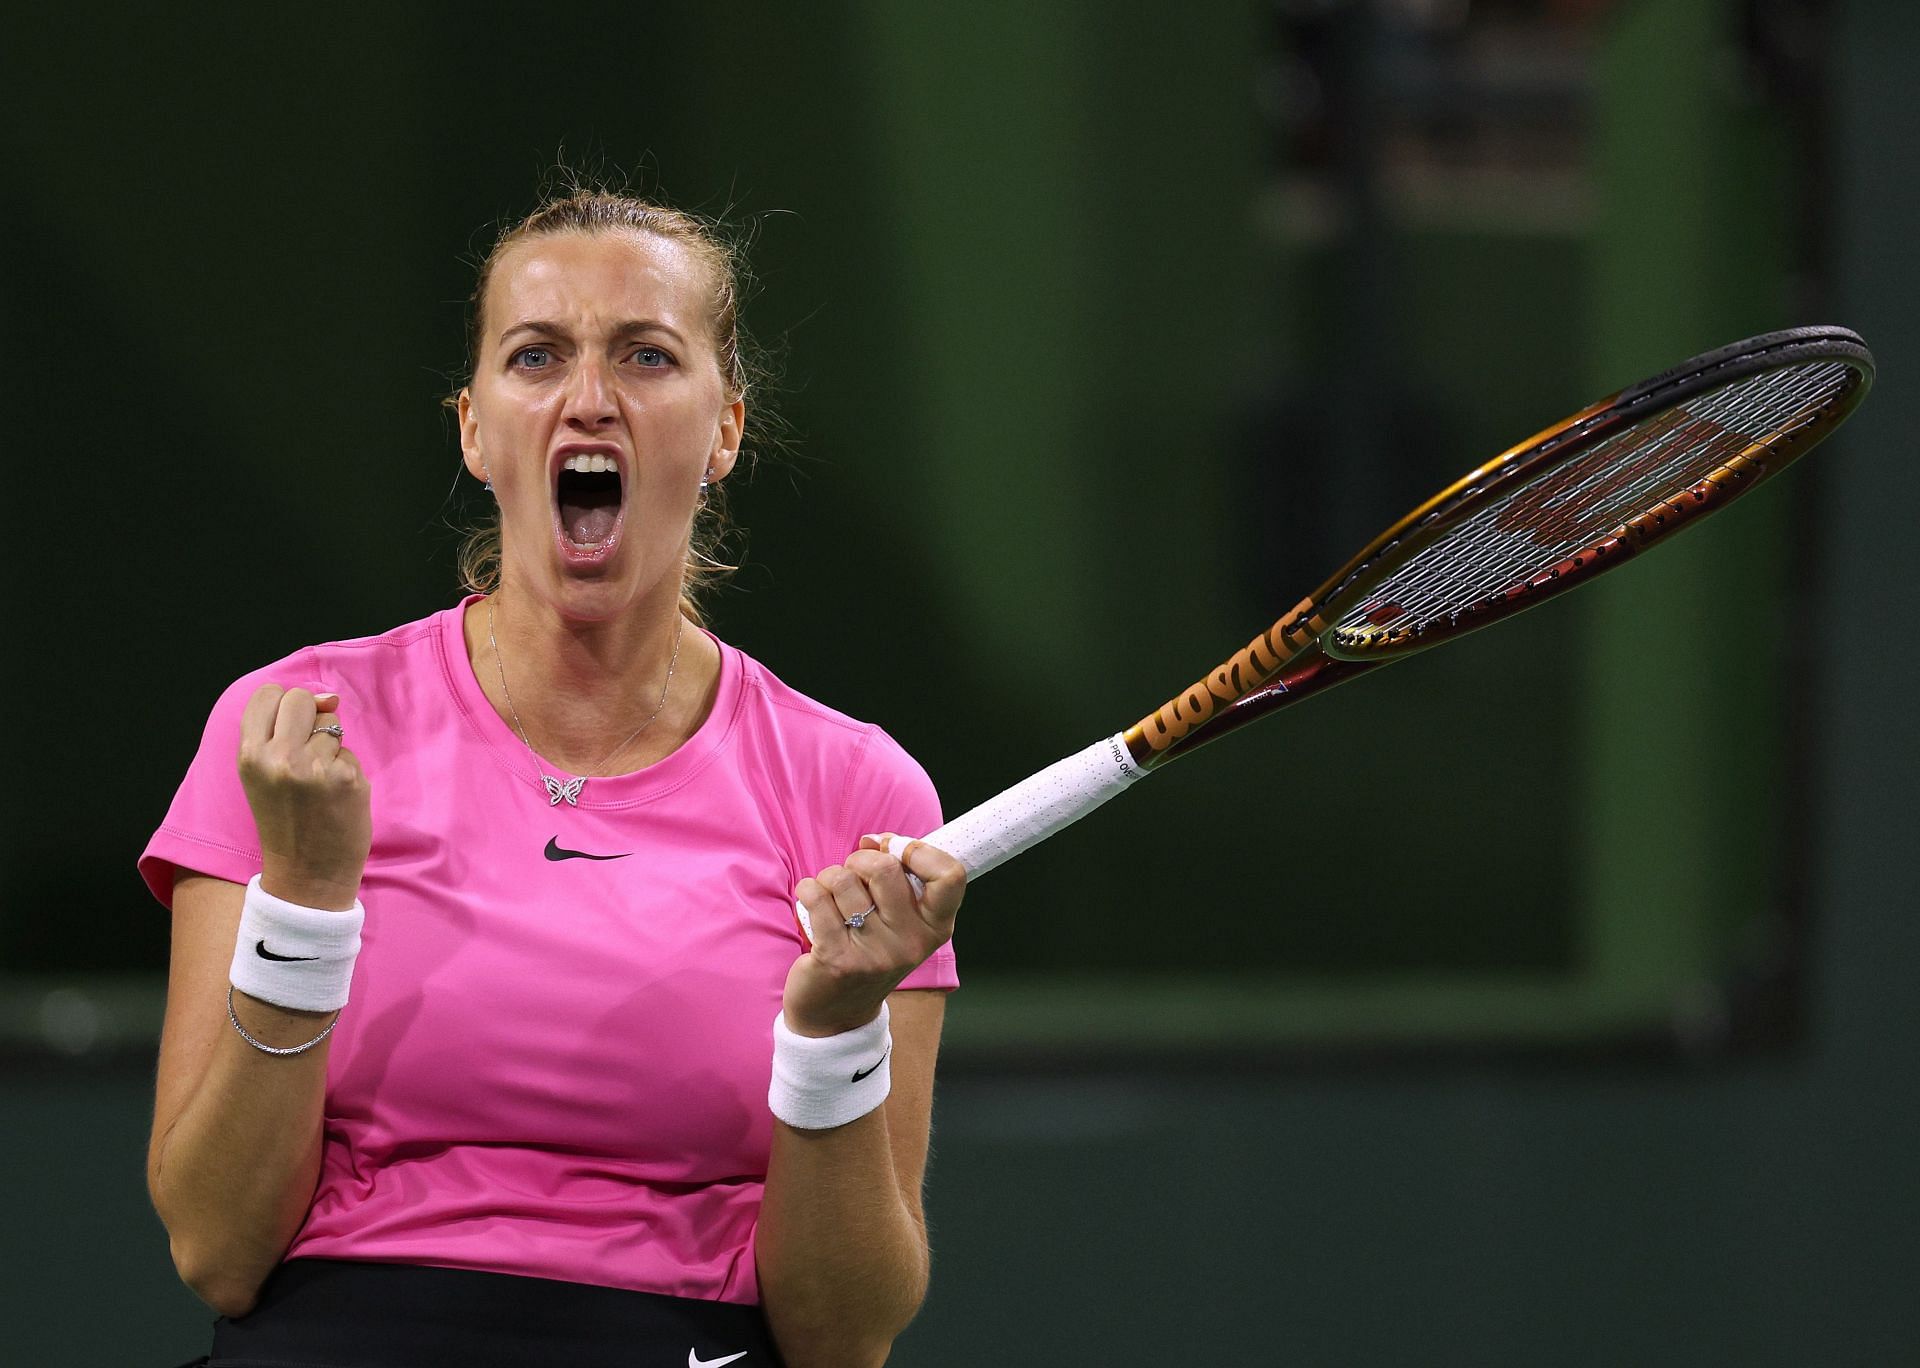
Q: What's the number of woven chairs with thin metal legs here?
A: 0